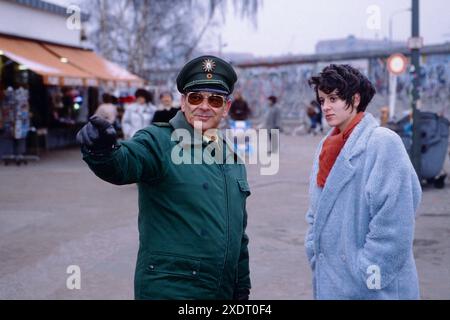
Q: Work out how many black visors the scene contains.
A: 1